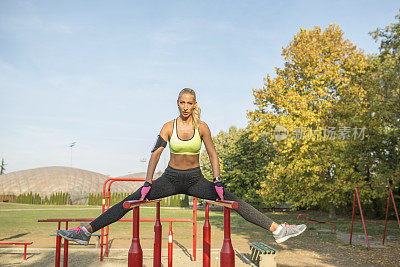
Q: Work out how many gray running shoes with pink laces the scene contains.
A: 2